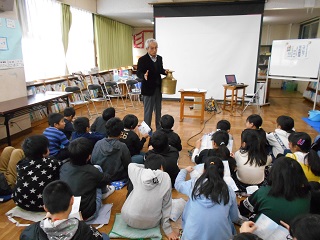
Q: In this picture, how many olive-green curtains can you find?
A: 2